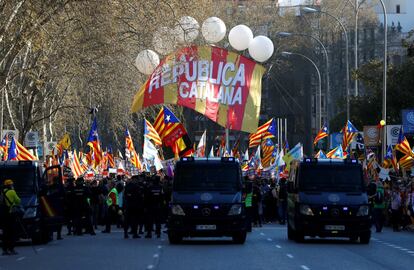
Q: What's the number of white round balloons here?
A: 6